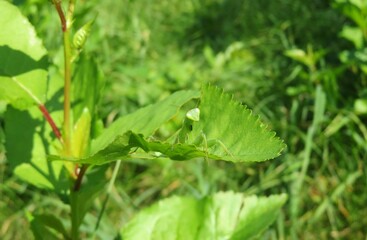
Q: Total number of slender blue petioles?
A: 0